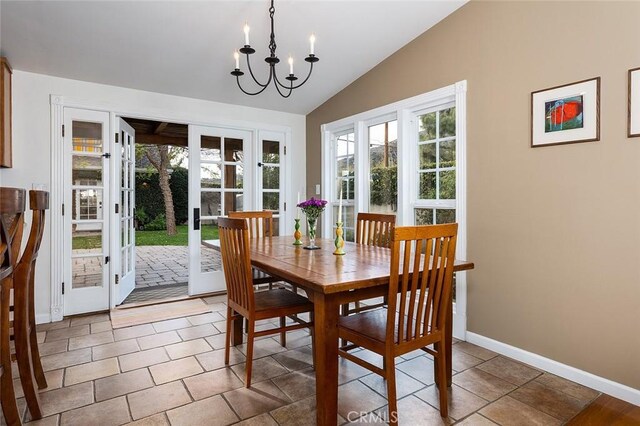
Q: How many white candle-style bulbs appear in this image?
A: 4